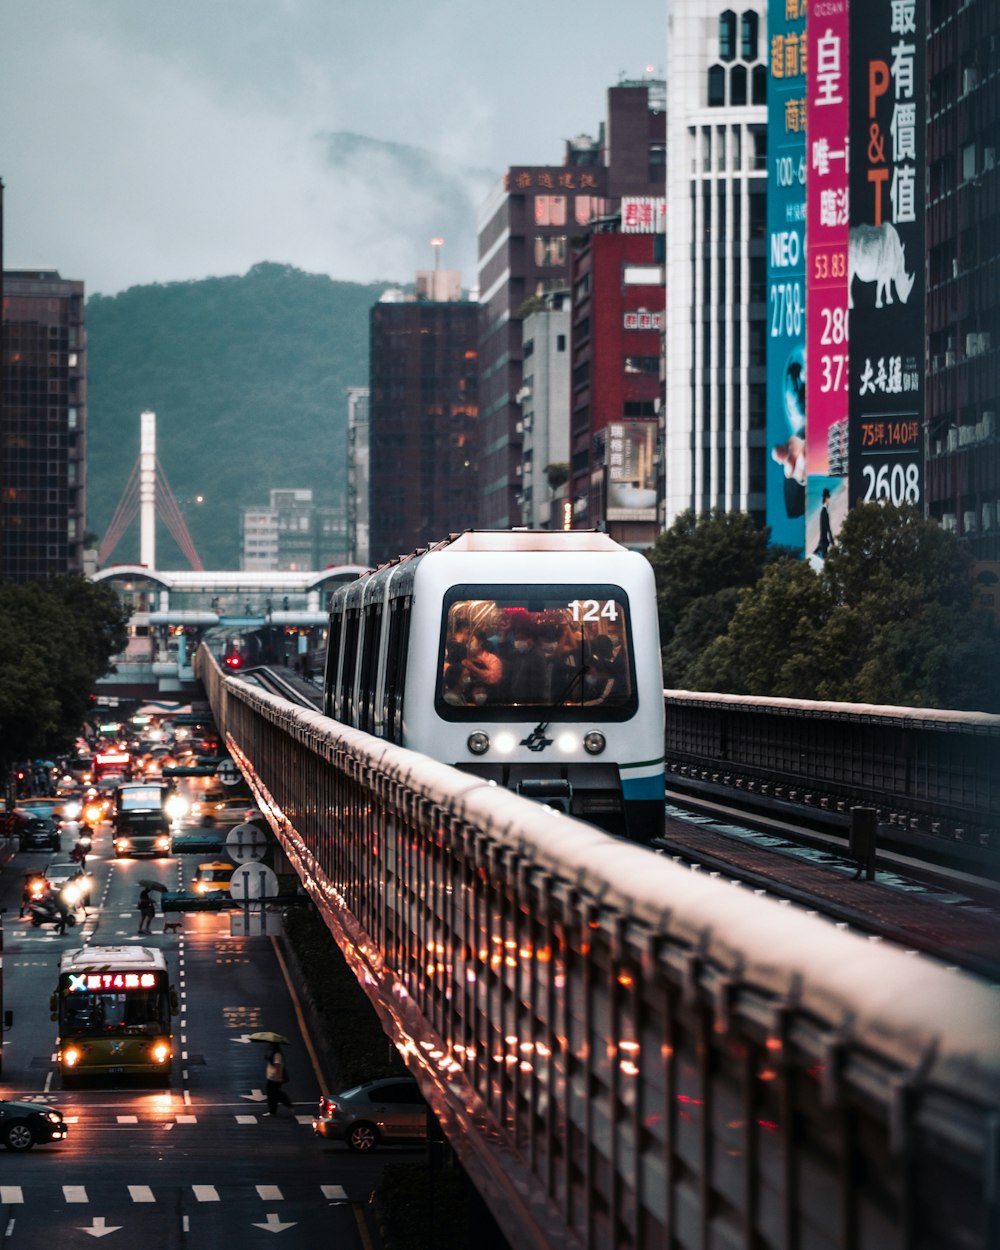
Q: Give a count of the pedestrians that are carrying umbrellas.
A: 2